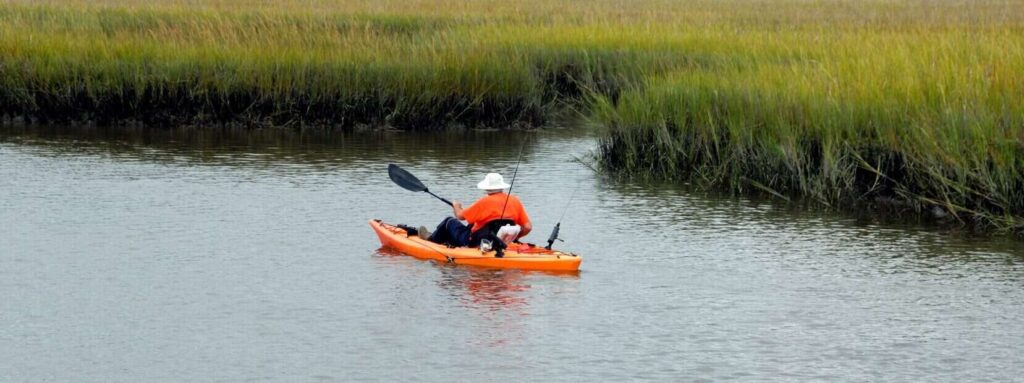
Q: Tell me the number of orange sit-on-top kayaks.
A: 1